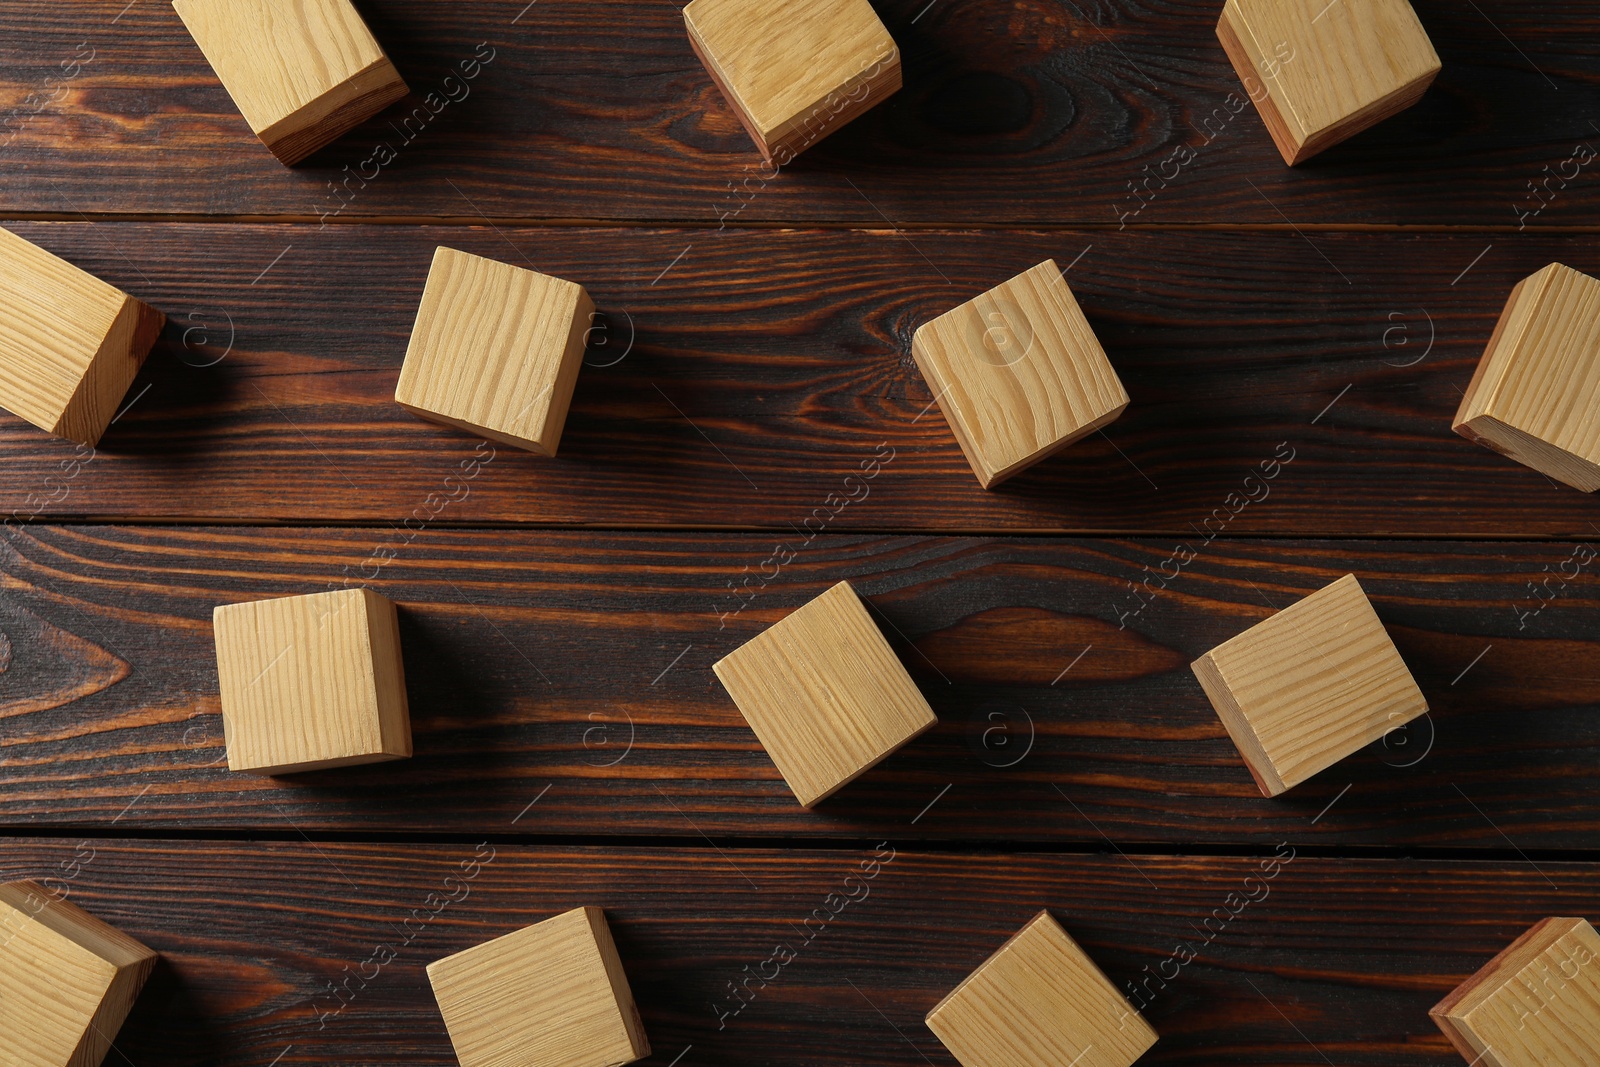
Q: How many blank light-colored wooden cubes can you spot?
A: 14